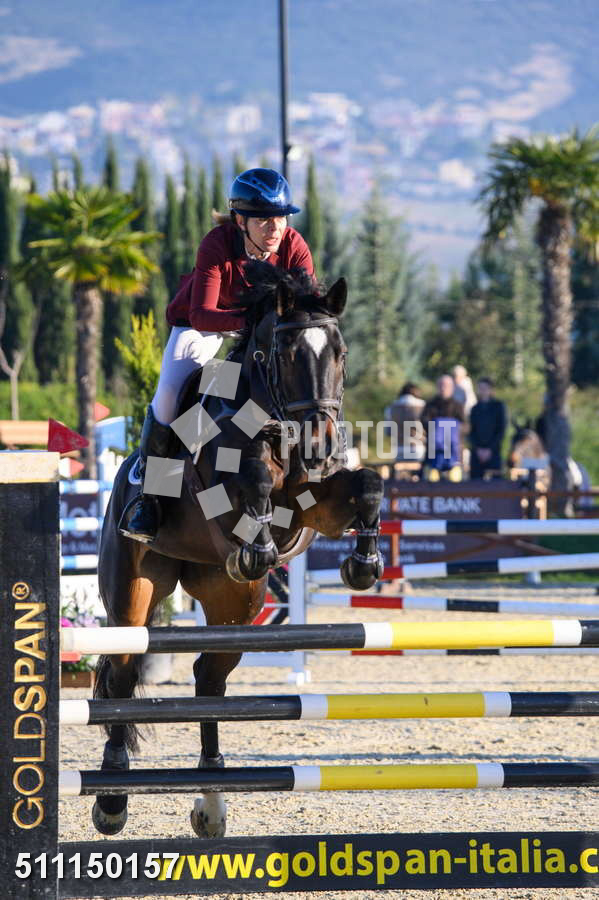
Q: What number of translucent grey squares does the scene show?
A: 10